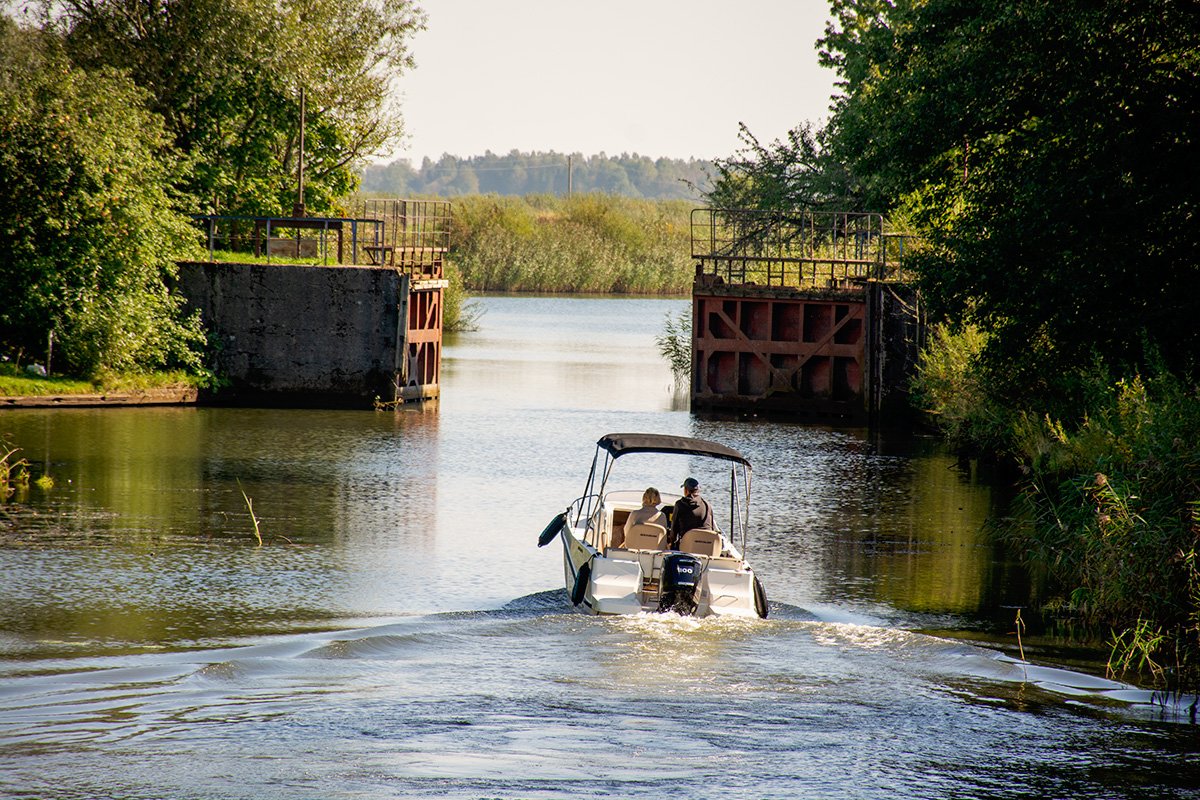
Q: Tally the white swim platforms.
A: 2